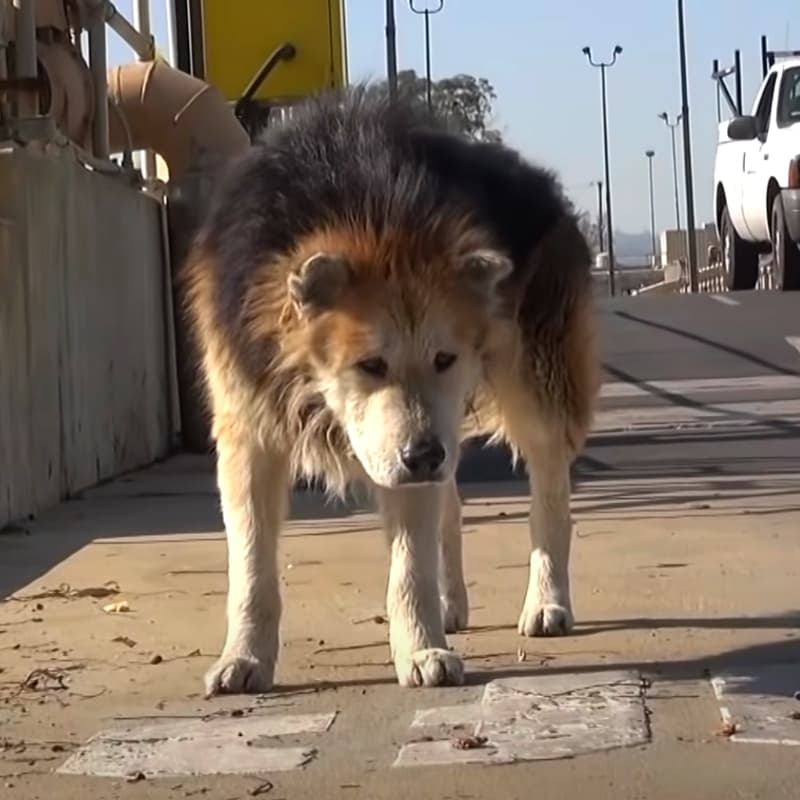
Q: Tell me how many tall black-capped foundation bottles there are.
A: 0